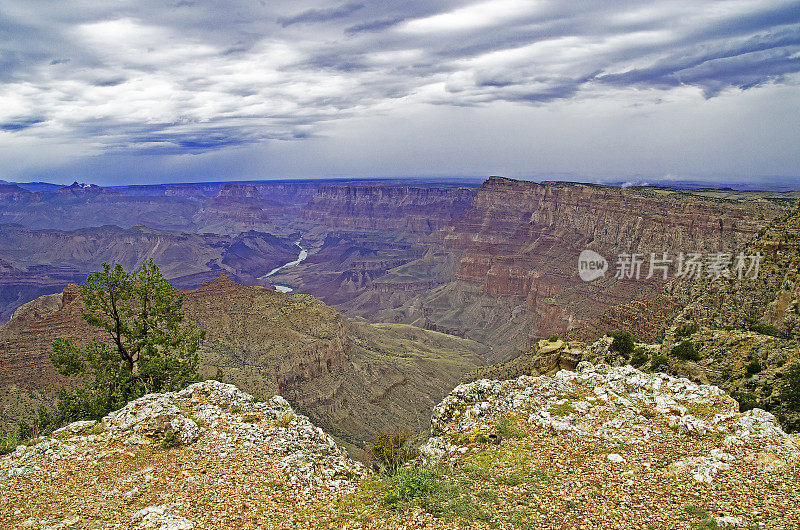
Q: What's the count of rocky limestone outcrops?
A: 2